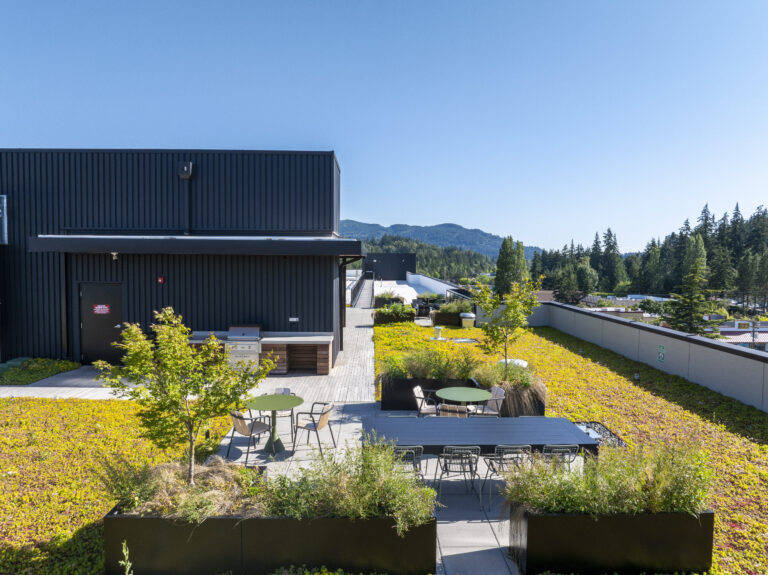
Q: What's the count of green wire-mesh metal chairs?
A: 4